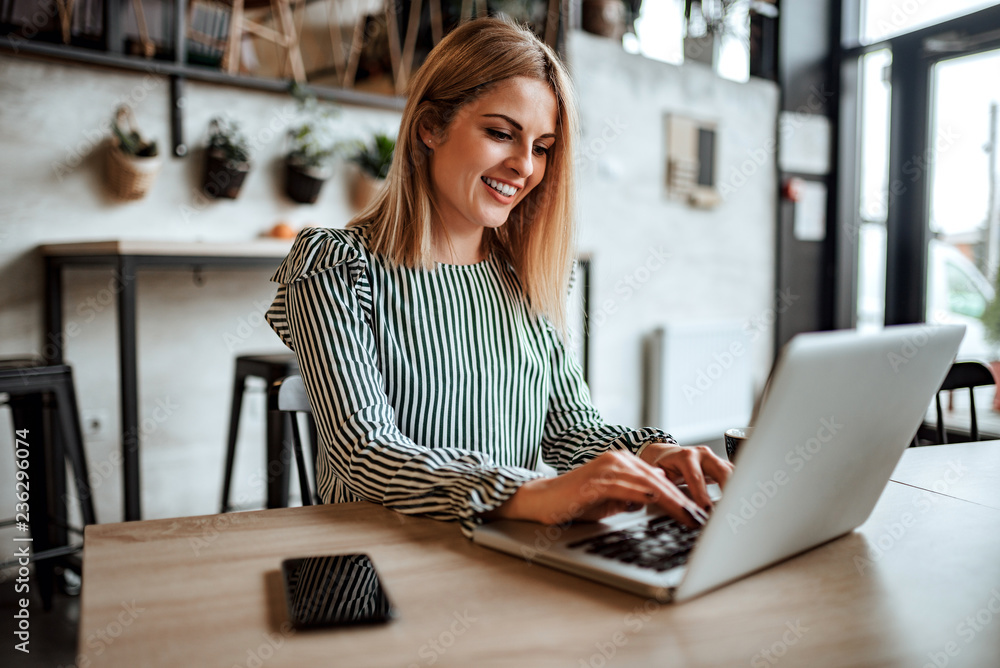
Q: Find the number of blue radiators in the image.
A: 0